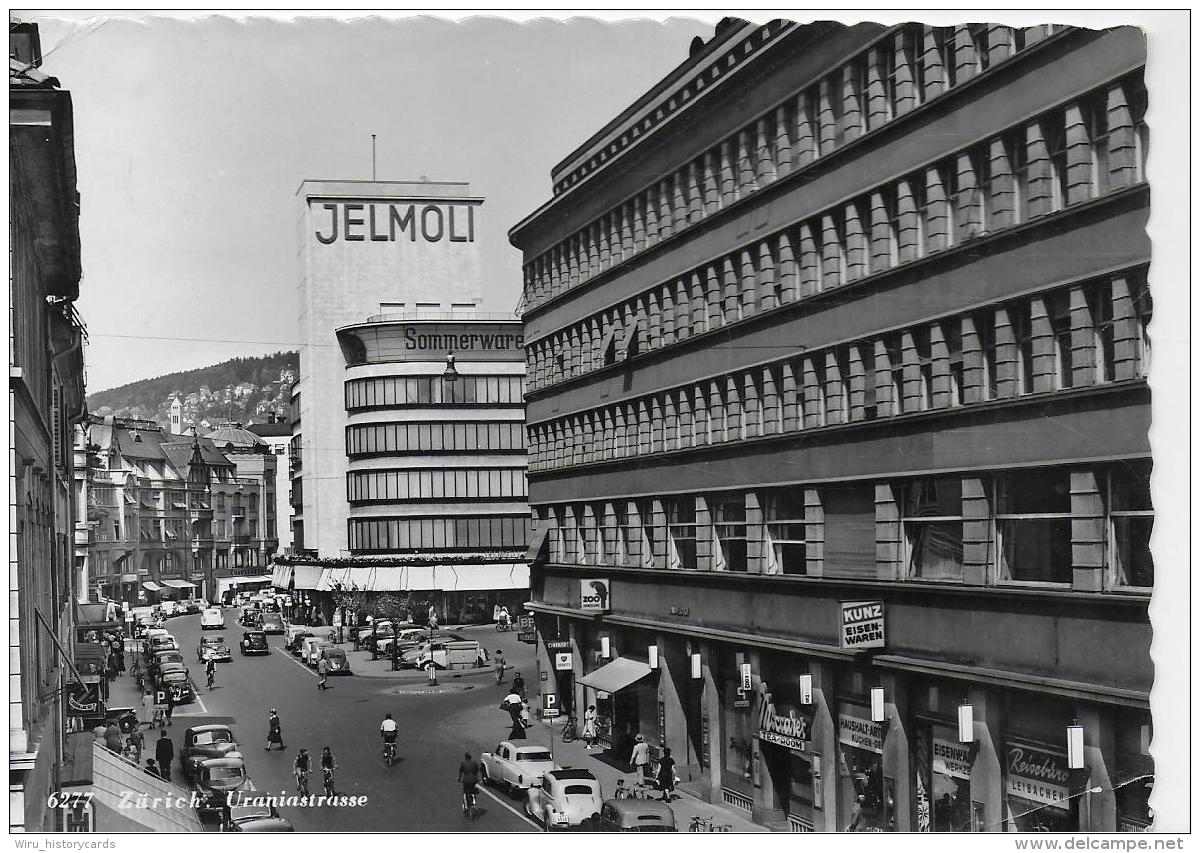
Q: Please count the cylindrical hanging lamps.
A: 8